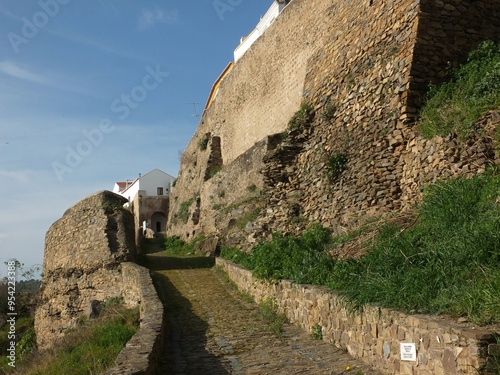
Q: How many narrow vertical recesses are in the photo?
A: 2